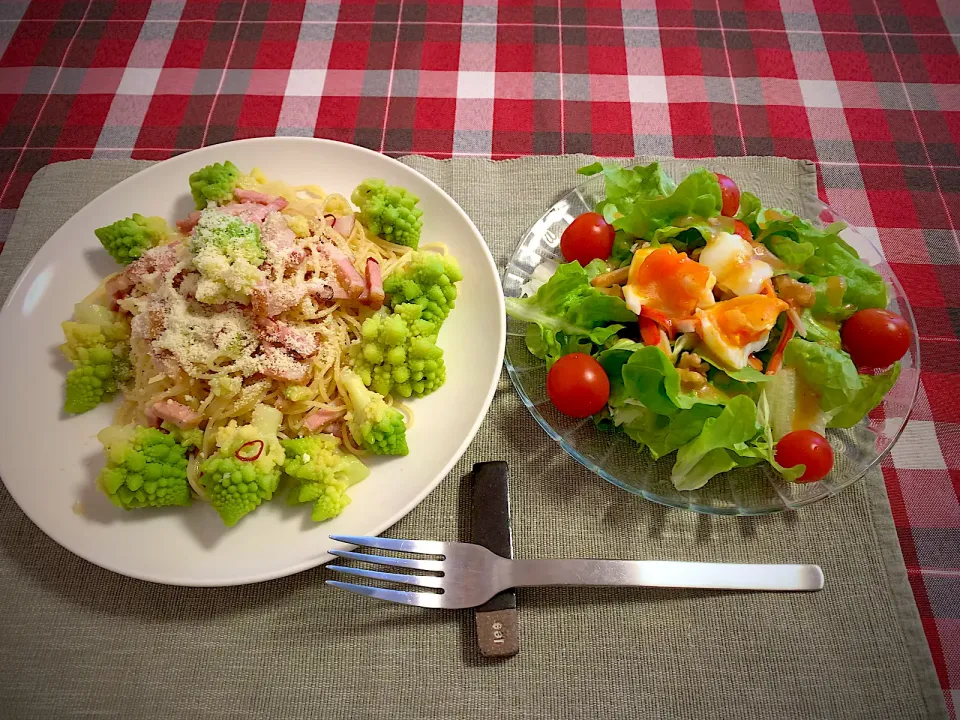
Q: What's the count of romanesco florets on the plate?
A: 11